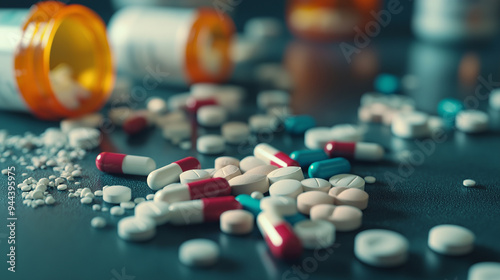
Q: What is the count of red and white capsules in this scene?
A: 7